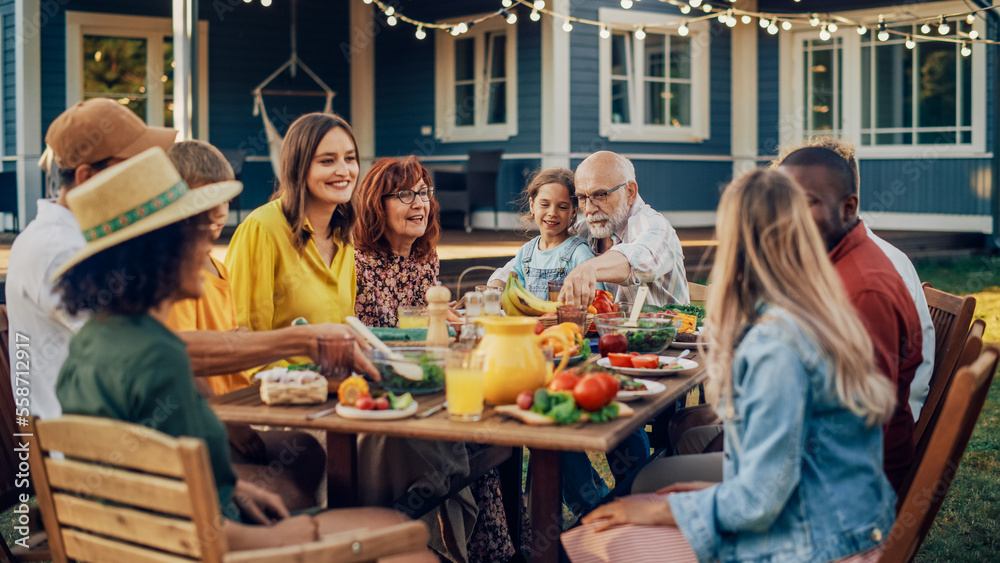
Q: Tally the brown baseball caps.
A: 1